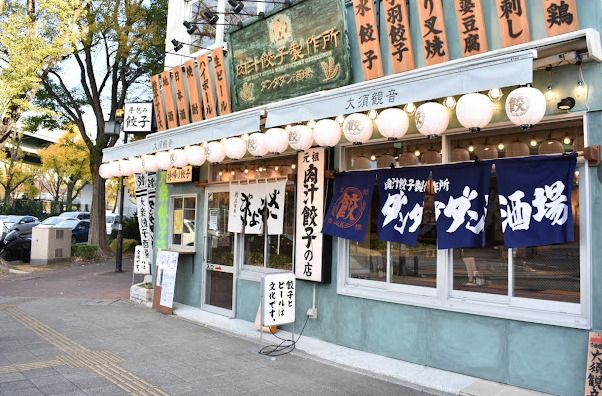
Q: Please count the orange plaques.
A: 12